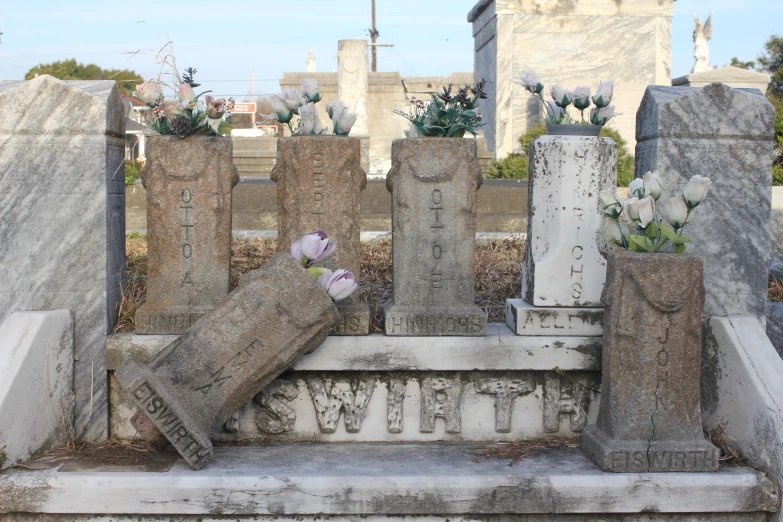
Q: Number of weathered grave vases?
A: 6